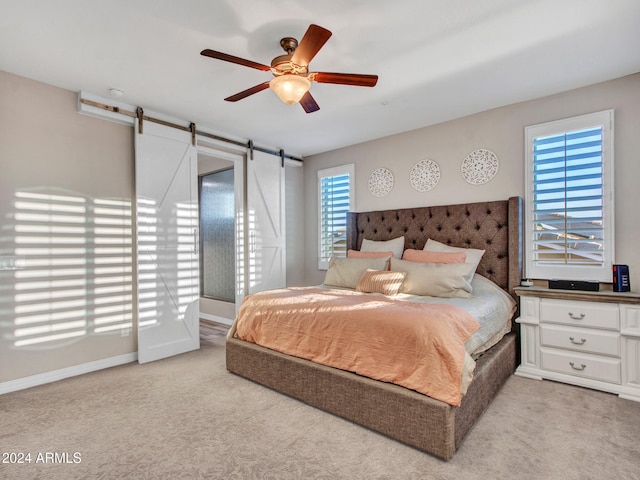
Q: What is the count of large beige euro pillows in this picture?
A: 2